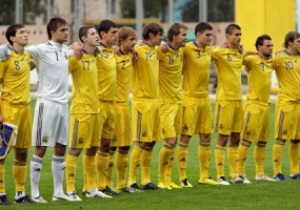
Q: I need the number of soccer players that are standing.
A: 11